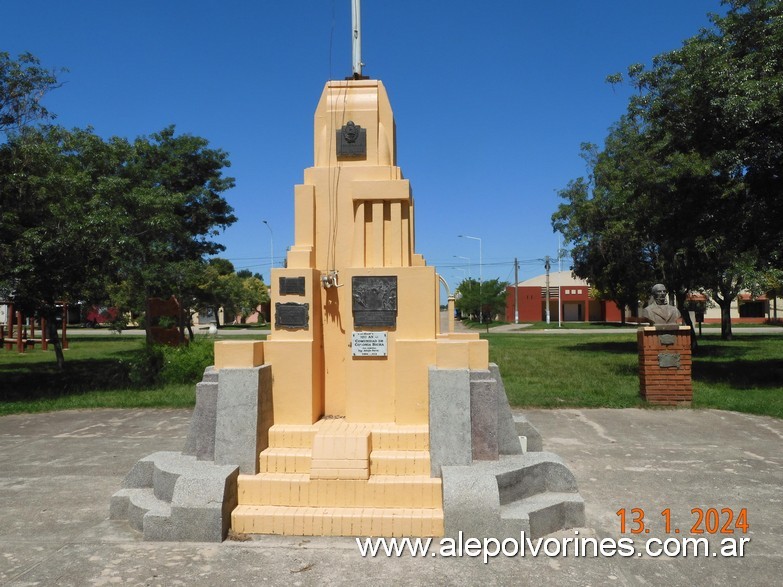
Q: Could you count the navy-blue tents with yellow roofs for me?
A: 0